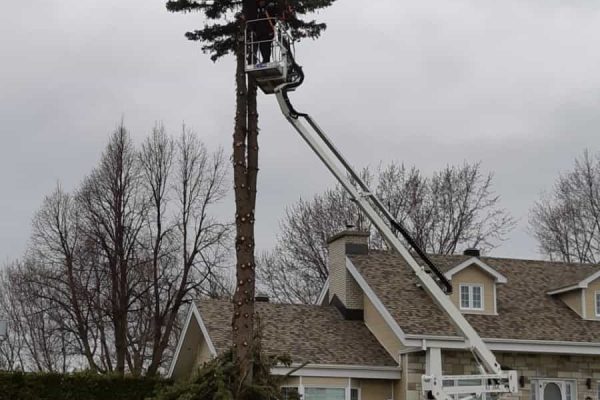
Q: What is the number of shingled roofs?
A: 2